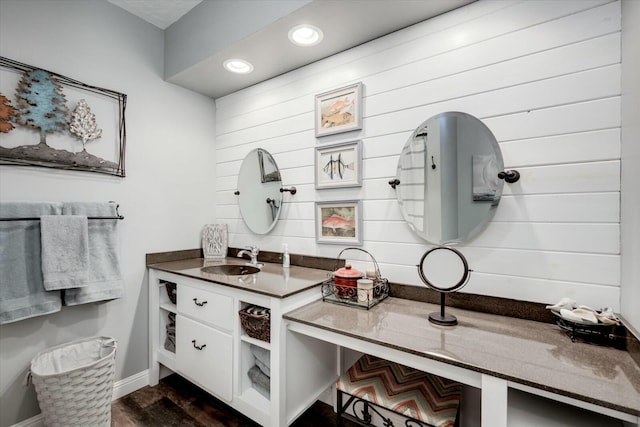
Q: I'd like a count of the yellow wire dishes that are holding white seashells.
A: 0